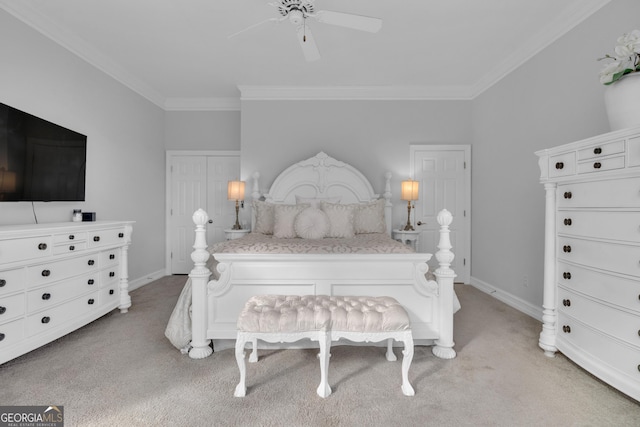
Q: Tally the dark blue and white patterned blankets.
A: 0